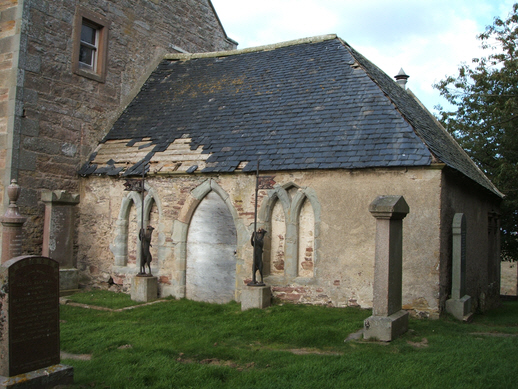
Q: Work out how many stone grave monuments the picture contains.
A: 5